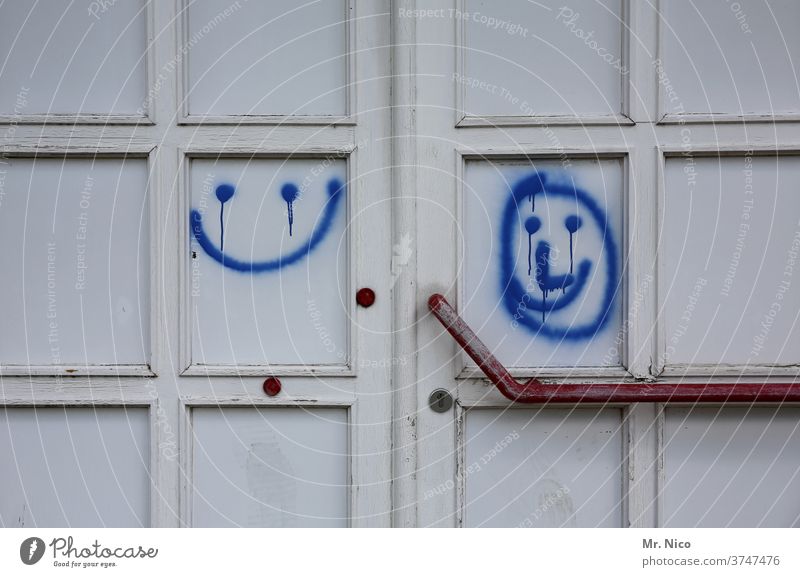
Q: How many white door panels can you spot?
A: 12